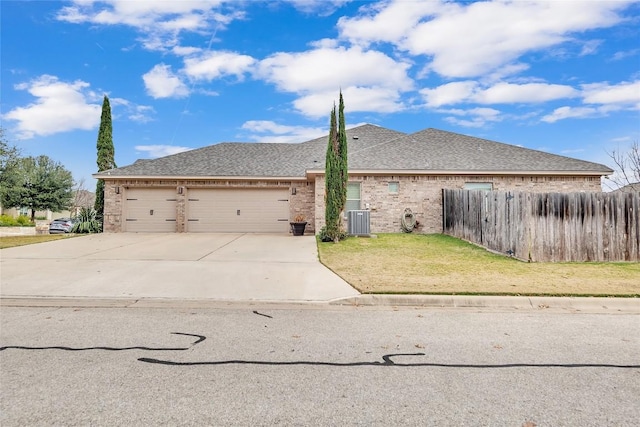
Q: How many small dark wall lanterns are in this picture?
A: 3